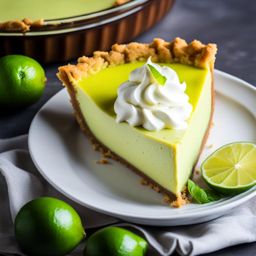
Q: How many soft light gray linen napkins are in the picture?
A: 1